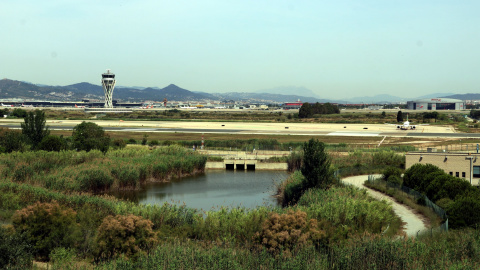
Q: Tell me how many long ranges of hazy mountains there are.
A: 1